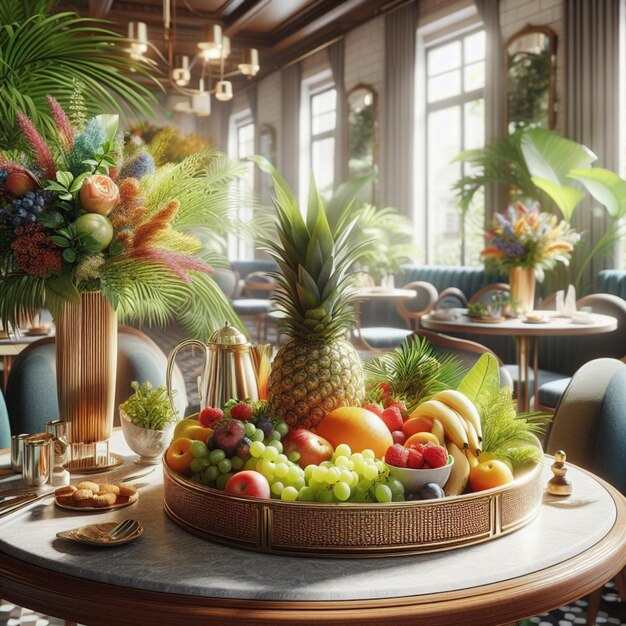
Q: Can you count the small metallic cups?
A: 3